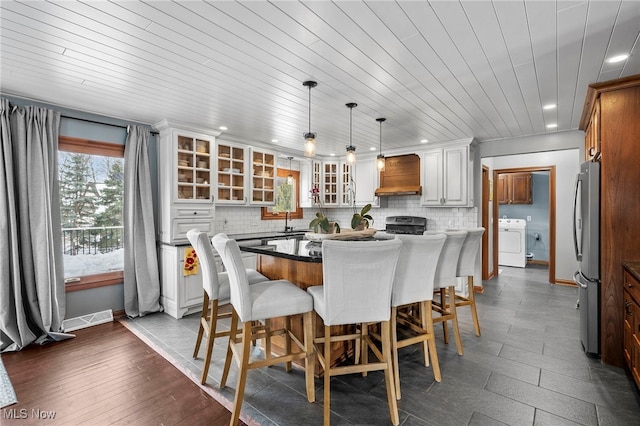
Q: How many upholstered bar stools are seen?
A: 6